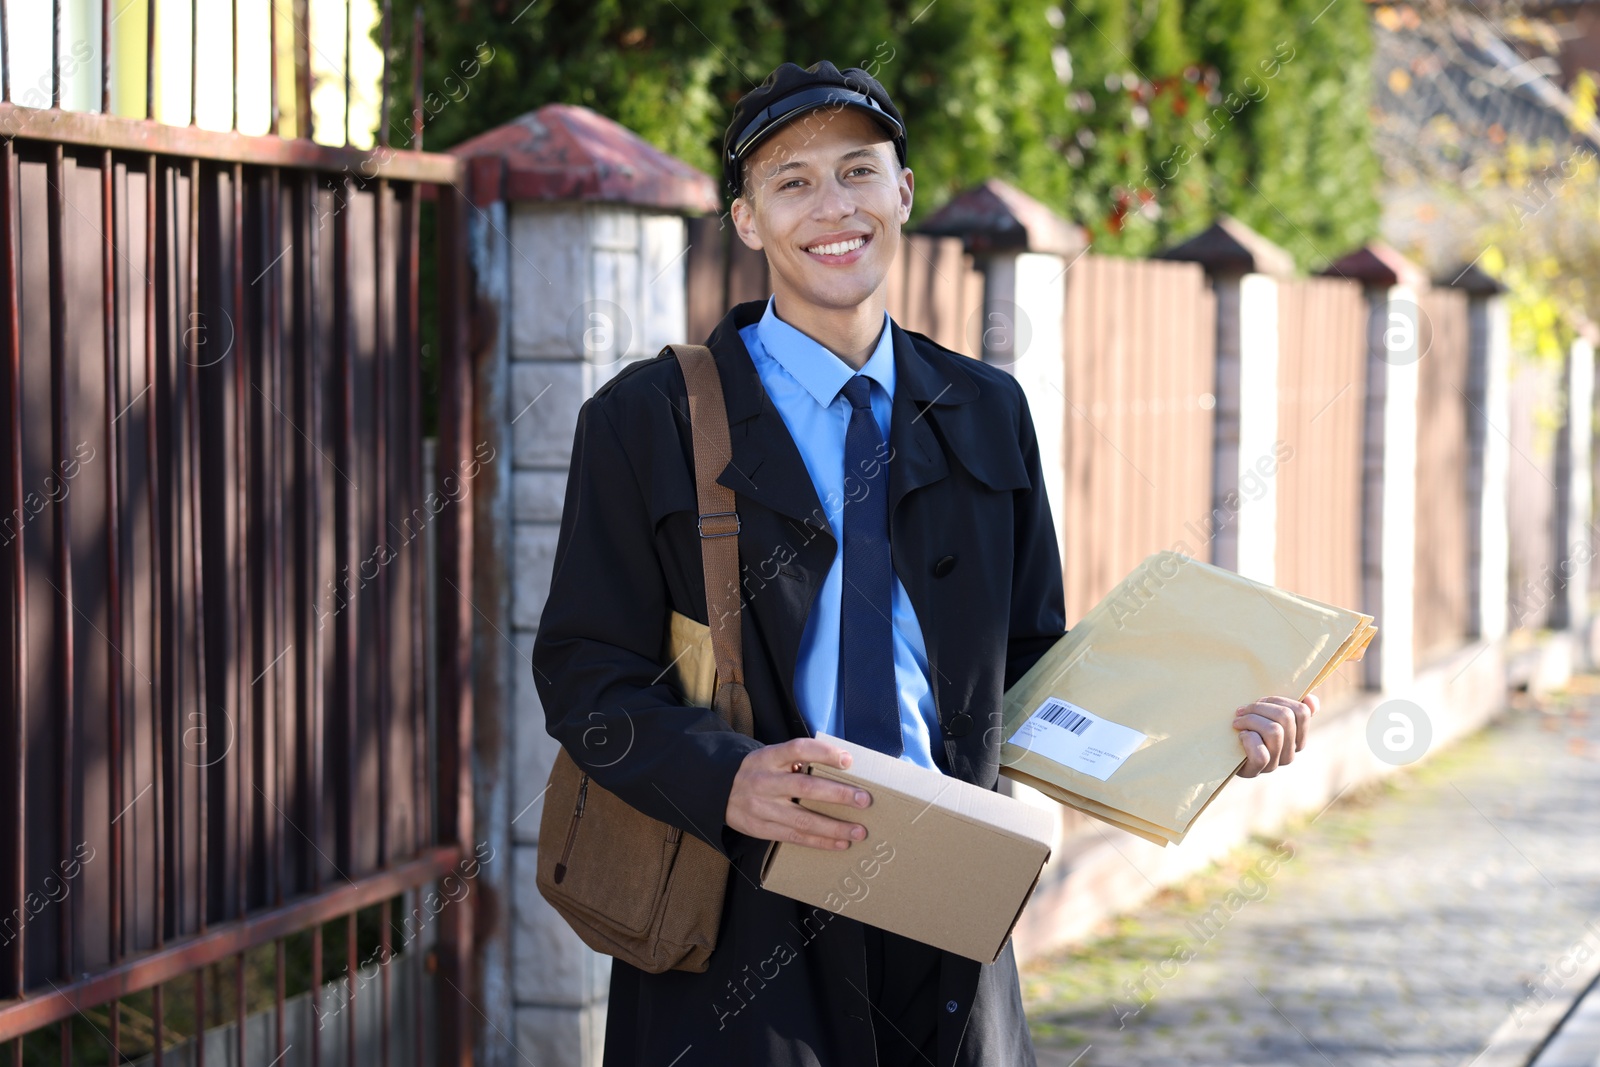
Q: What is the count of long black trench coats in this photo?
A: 1